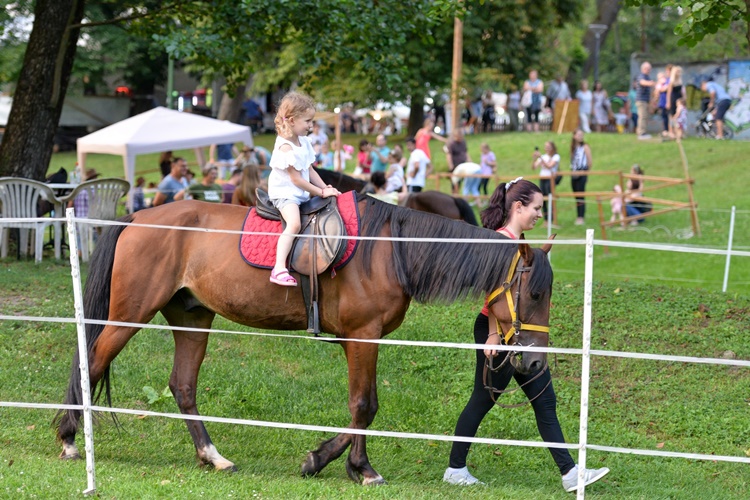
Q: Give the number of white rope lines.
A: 3